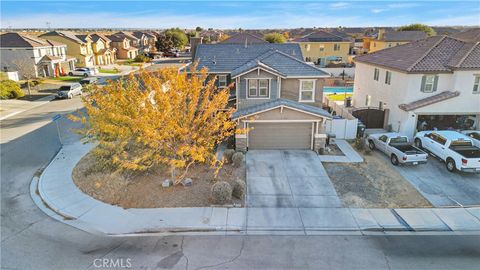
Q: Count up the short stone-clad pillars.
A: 2